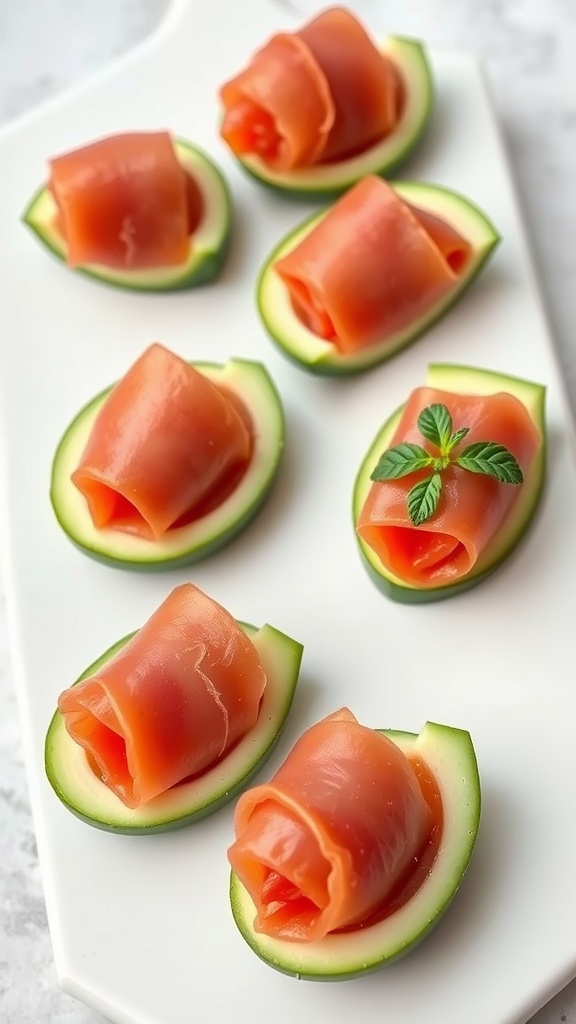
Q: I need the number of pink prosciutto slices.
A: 7